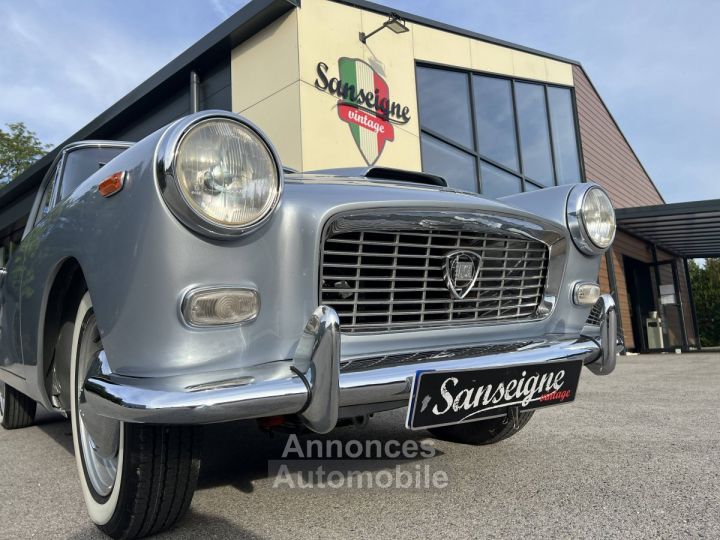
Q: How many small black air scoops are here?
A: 1